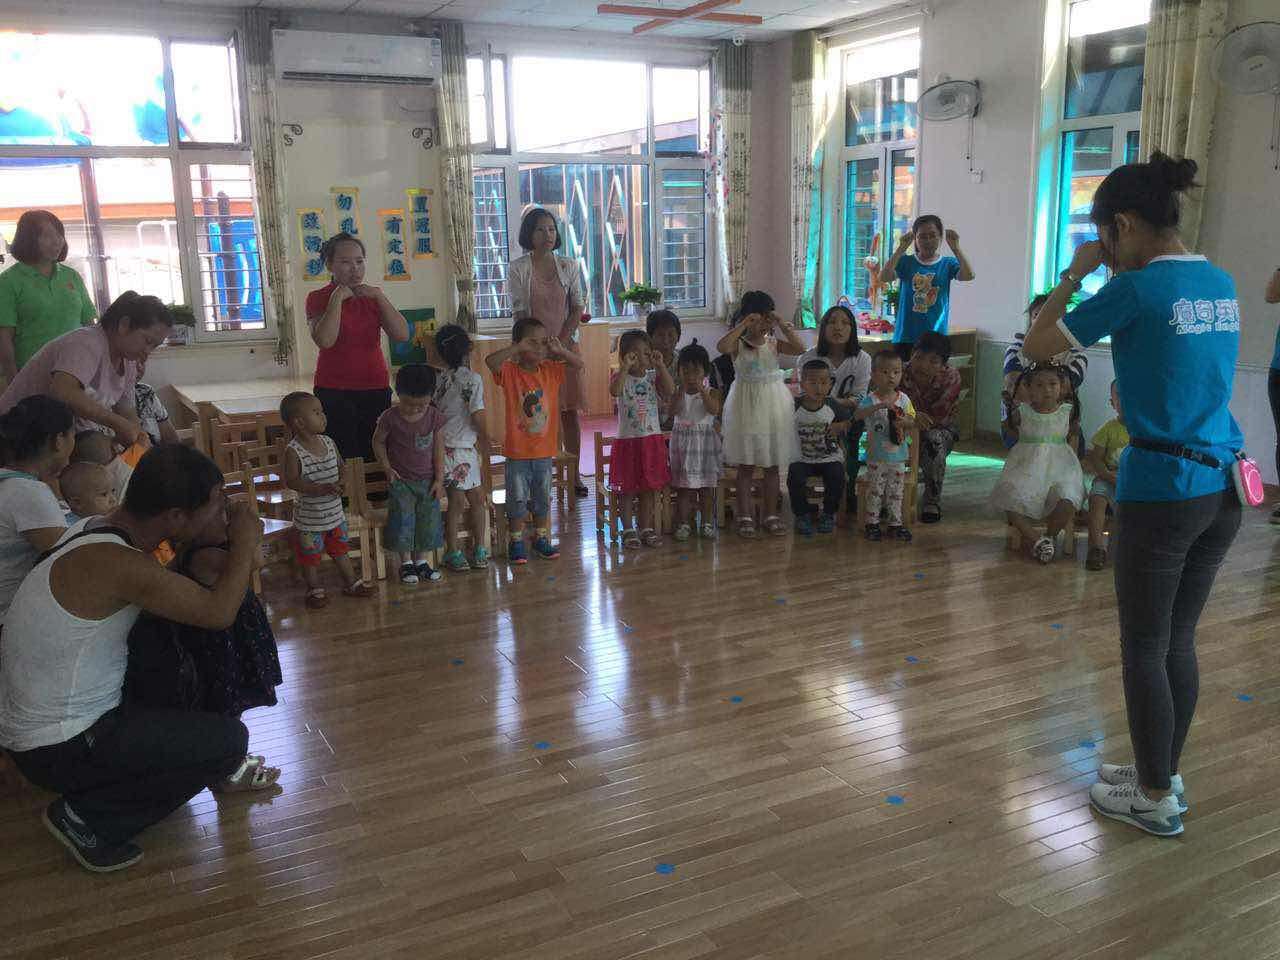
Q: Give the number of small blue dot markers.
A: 15